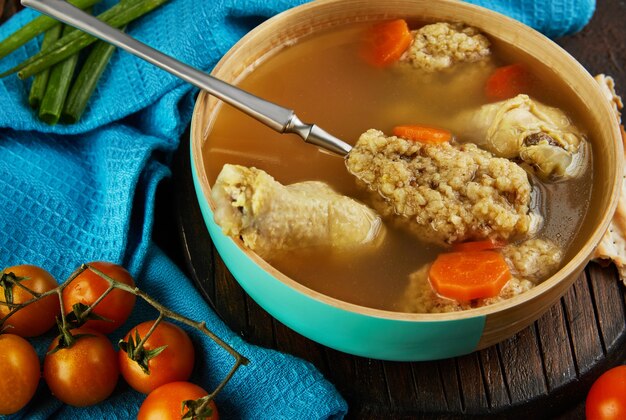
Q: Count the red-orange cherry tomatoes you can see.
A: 7